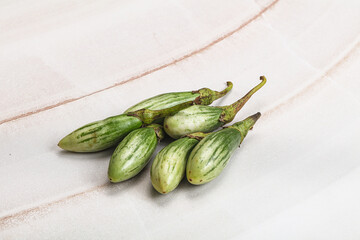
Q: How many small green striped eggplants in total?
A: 6